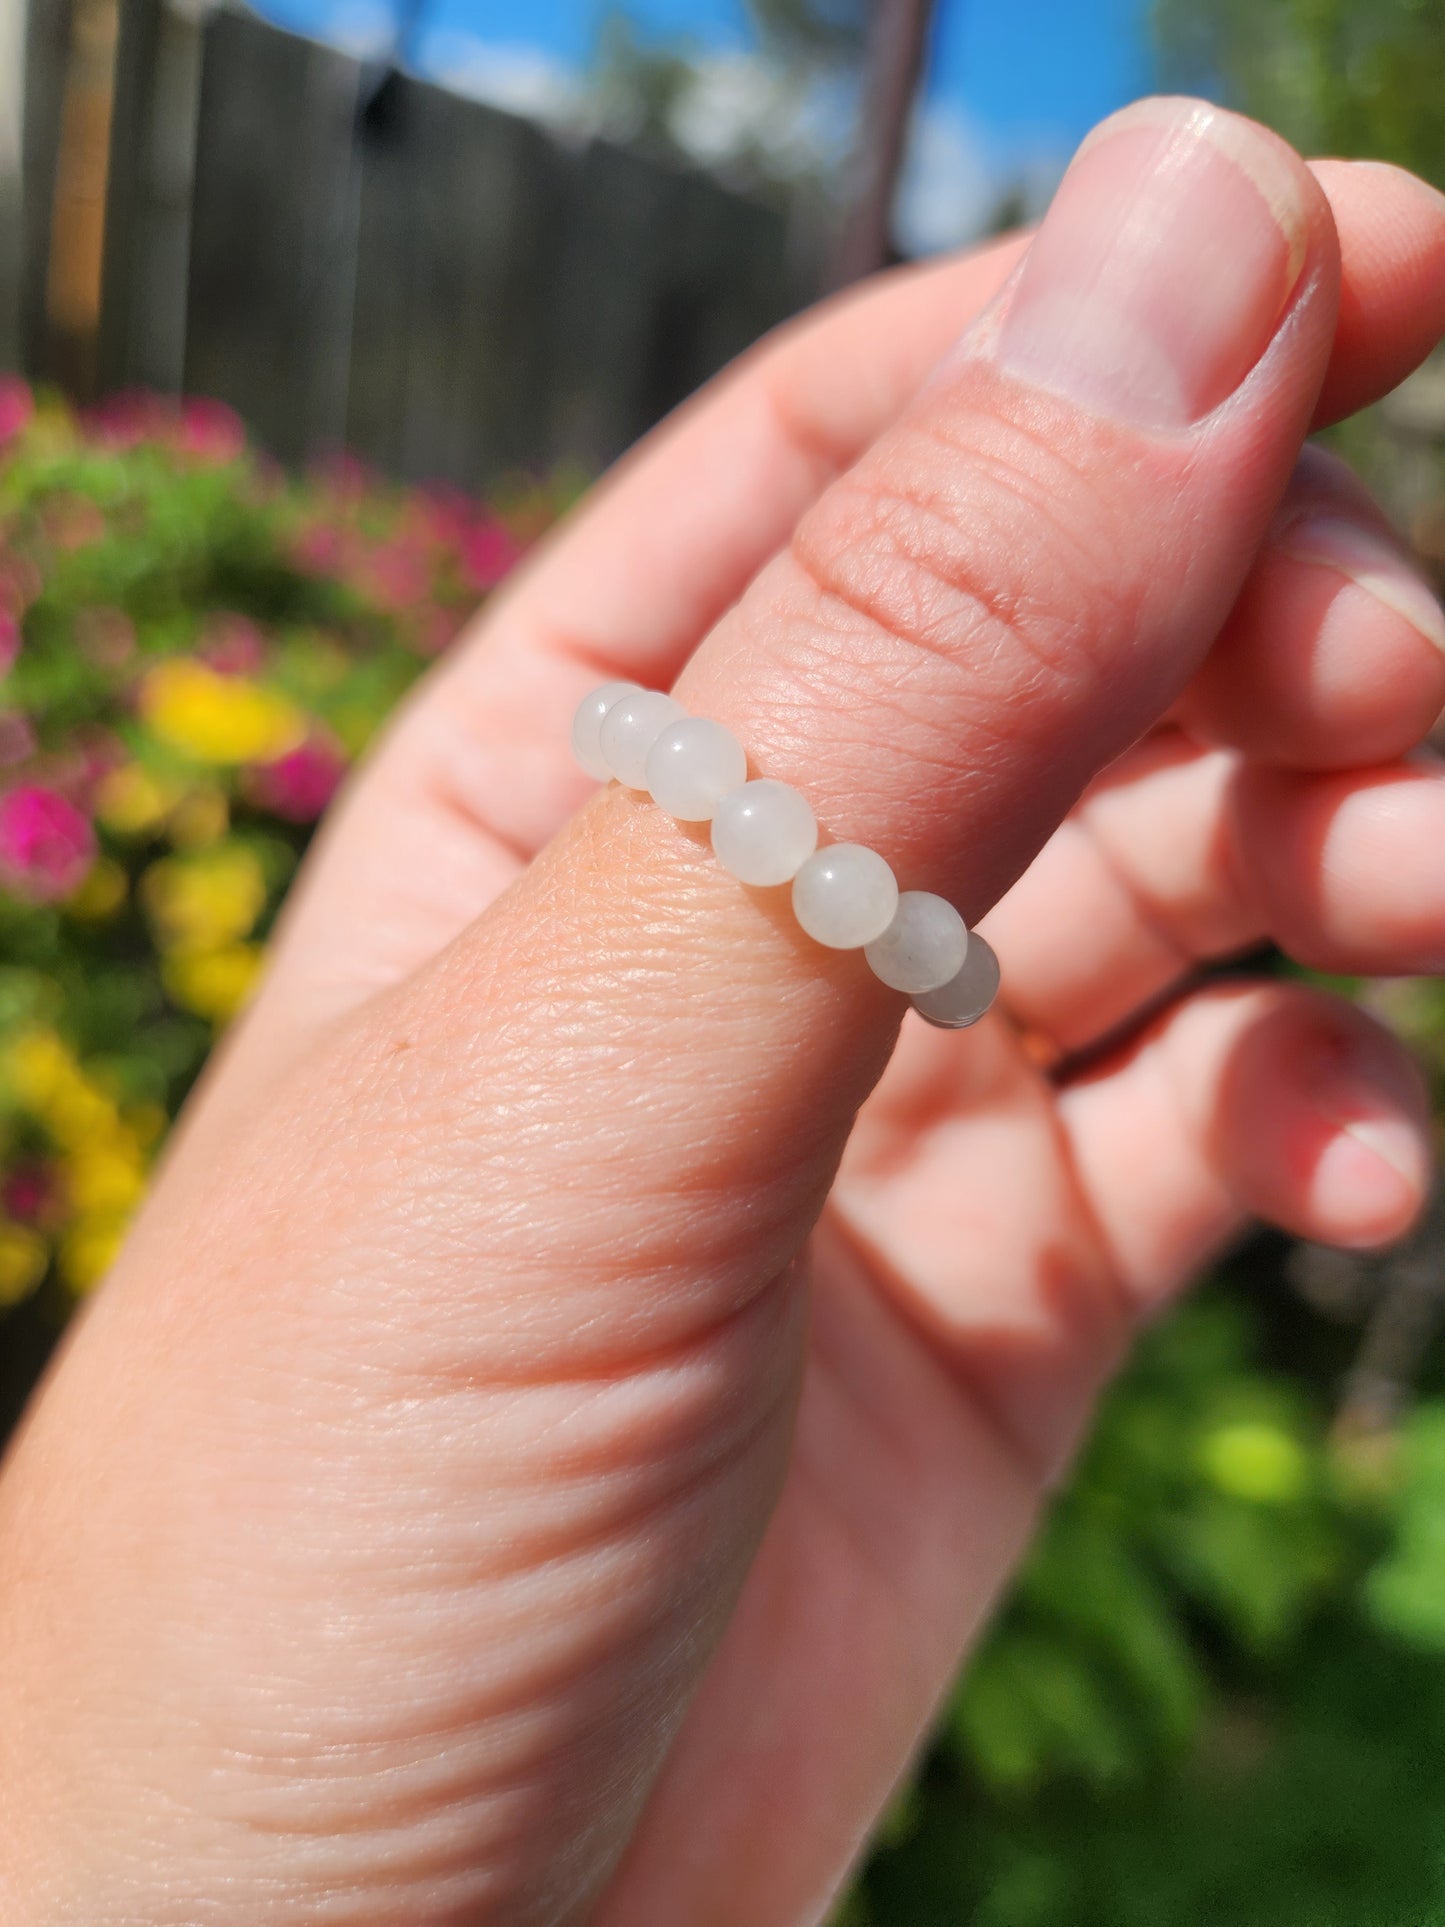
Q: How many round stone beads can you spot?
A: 7